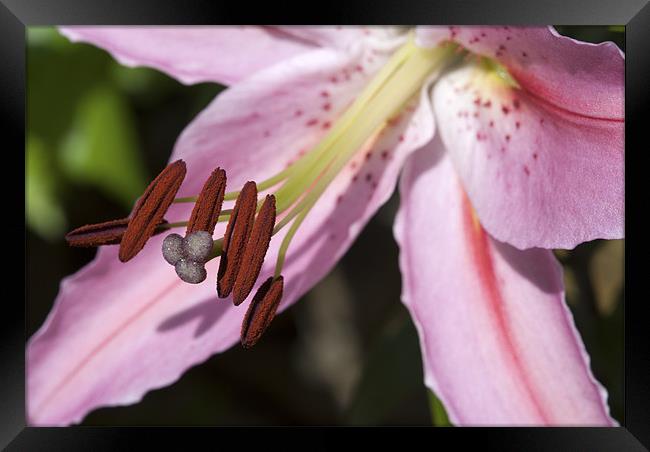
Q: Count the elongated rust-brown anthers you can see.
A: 6